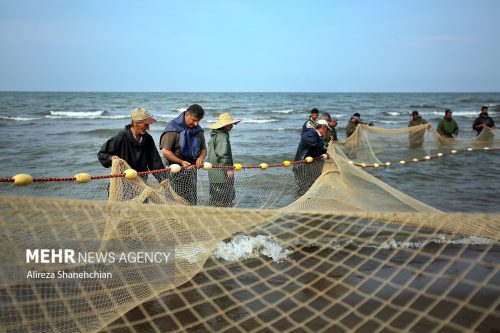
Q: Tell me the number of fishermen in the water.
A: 11